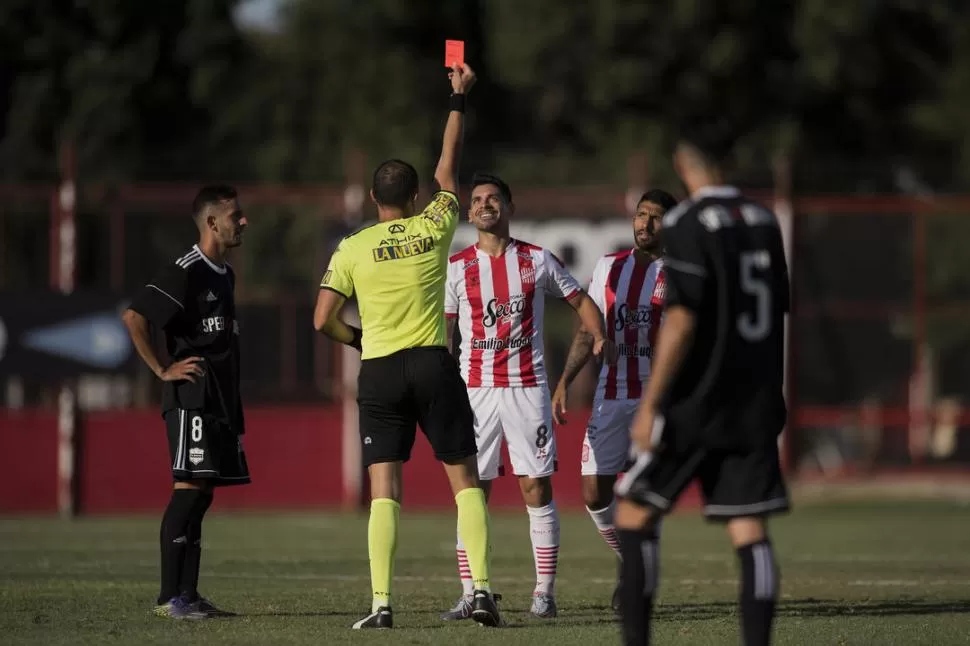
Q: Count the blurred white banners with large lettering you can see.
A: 1